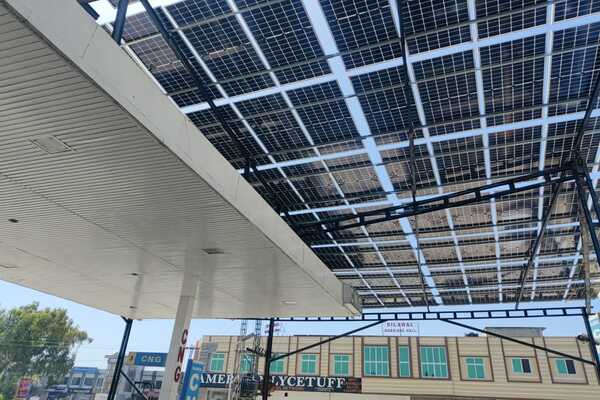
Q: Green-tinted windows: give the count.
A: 11